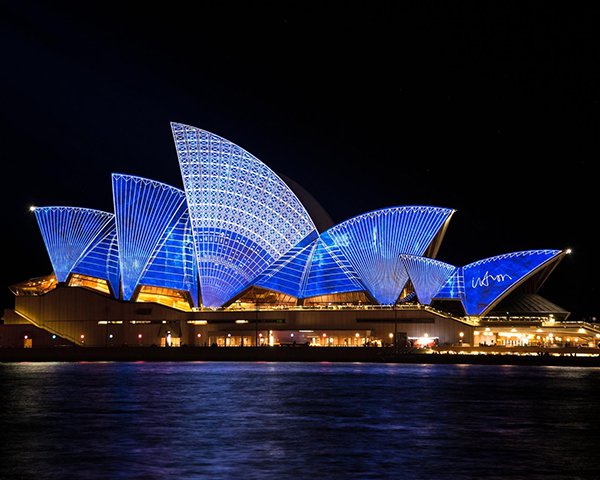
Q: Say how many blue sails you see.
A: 6